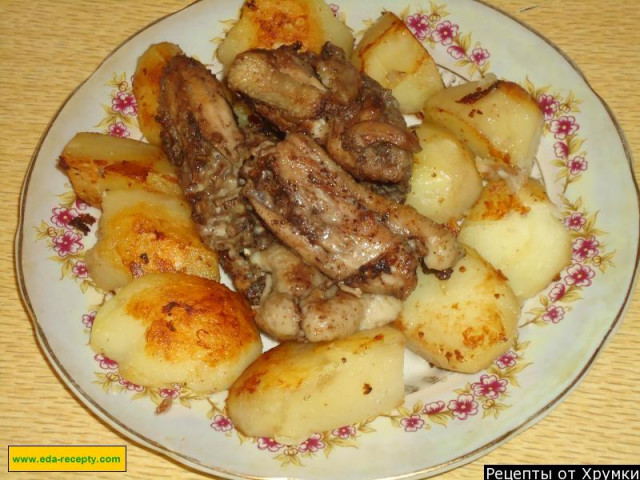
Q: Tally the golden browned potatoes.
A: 11